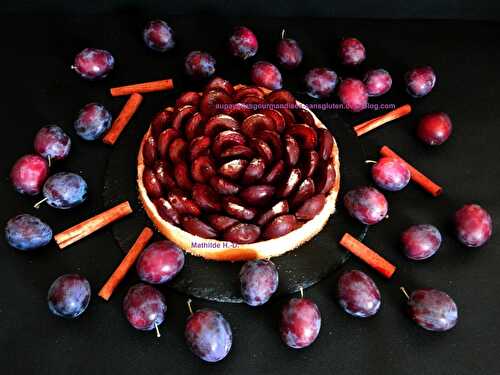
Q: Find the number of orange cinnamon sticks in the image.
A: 7